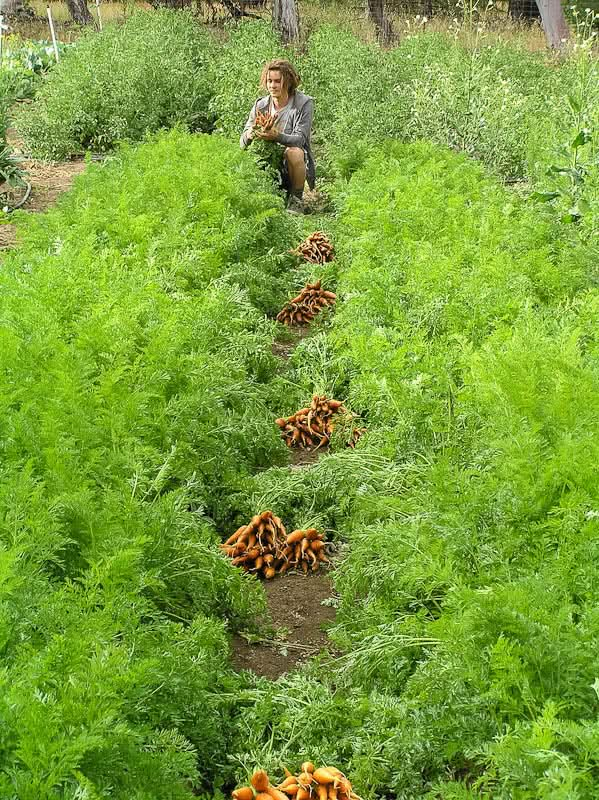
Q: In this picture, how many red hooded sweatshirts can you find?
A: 0